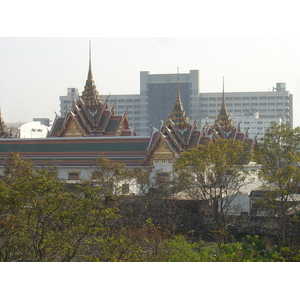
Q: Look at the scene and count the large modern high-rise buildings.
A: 1